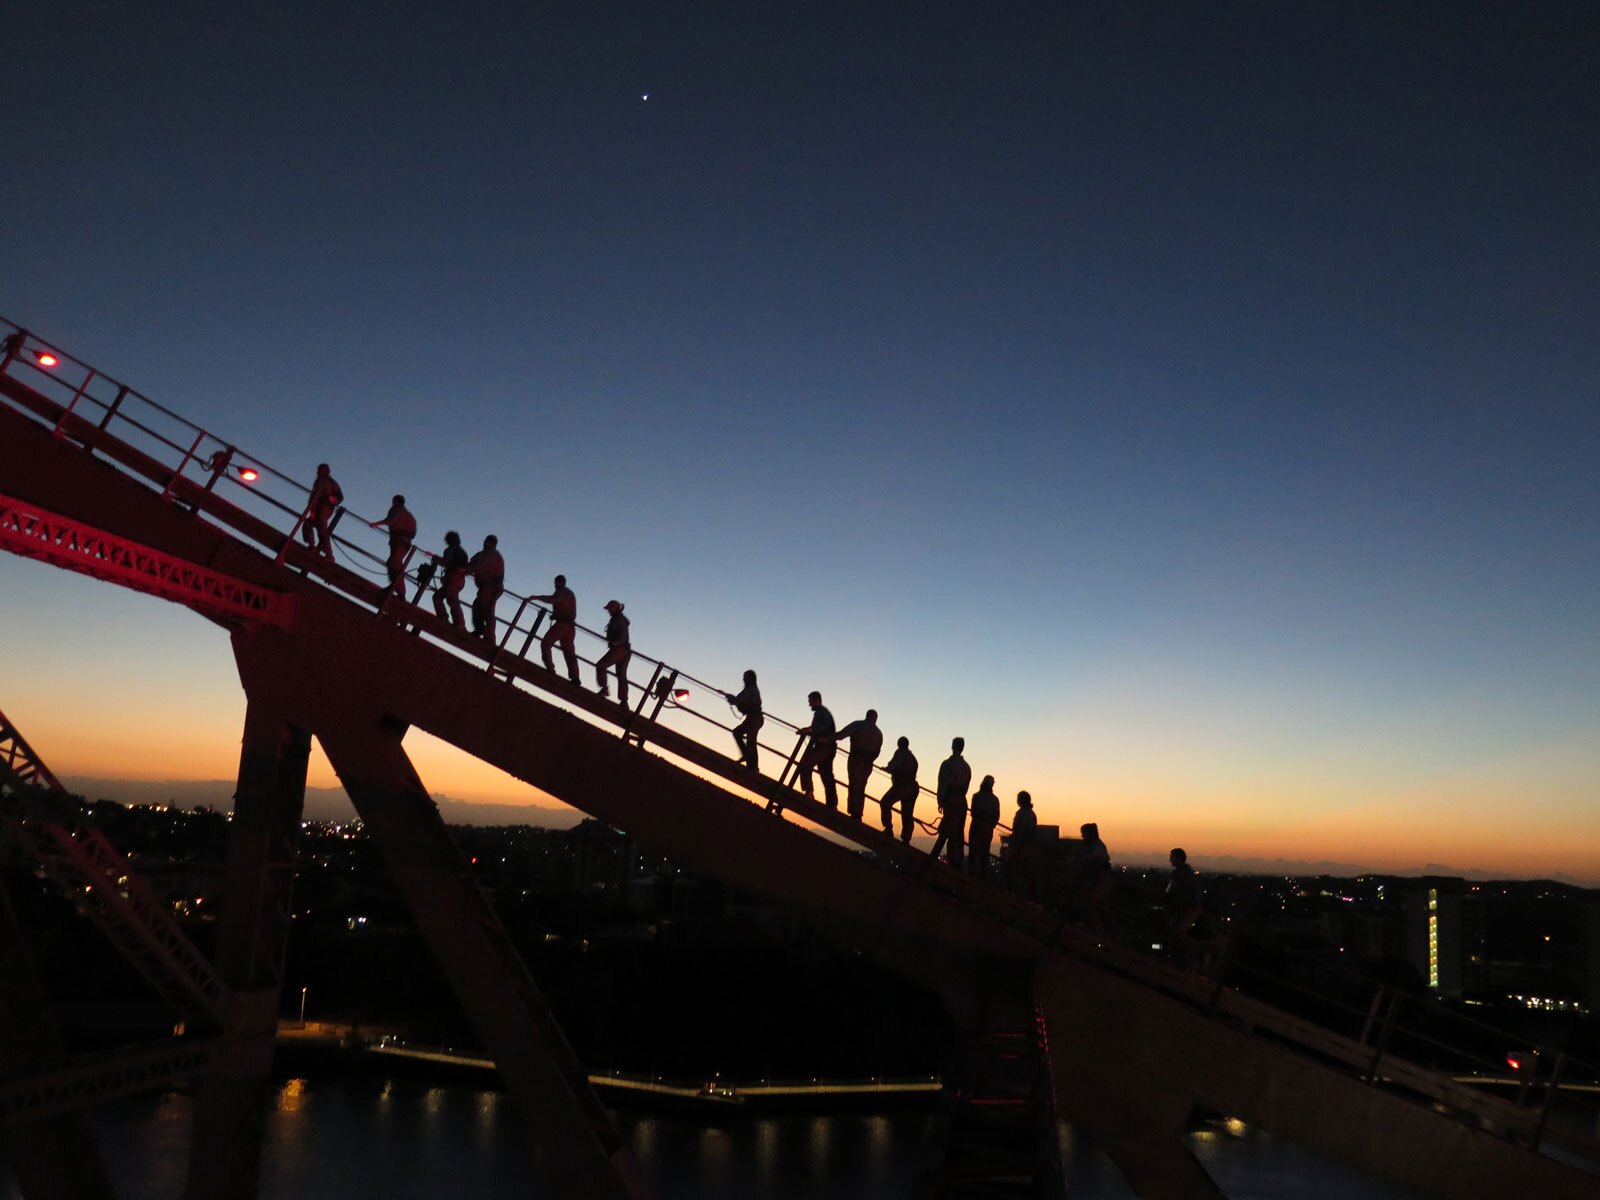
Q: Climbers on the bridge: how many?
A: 15